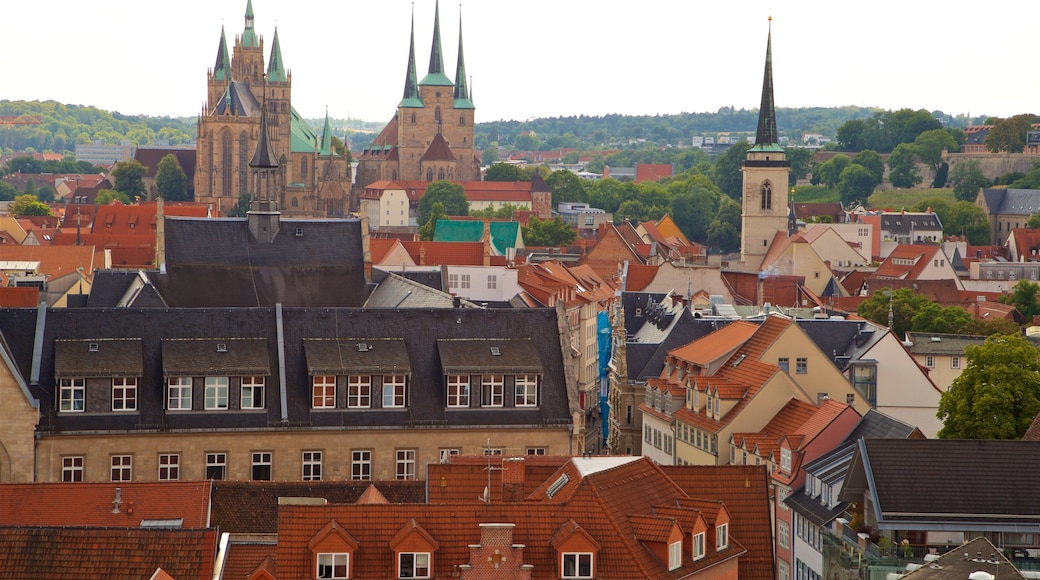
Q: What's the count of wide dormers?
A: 4